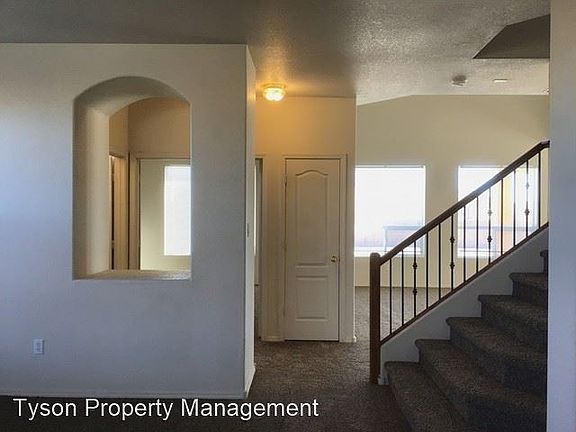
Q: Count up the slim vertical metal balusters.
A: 13